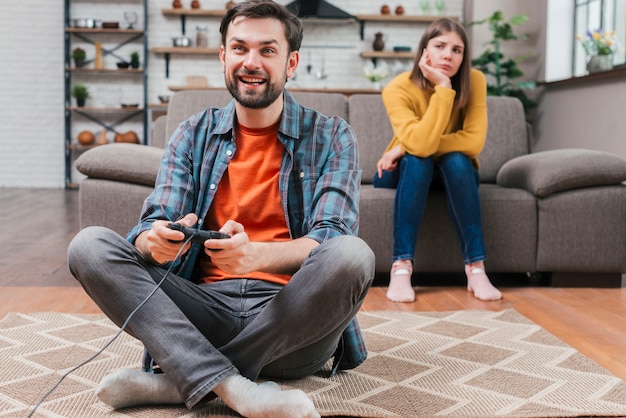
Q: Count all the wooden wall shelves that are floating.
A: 4